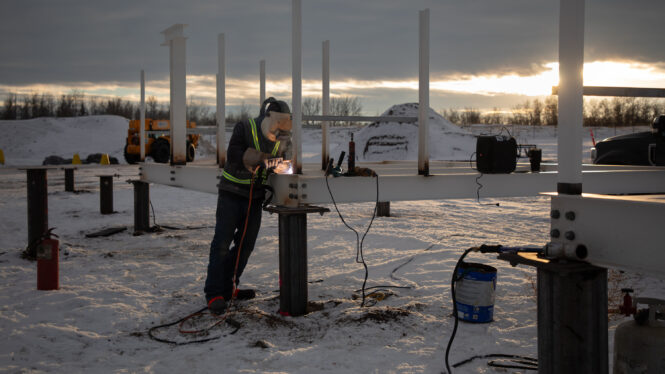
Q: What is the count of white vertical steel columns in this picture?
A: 8